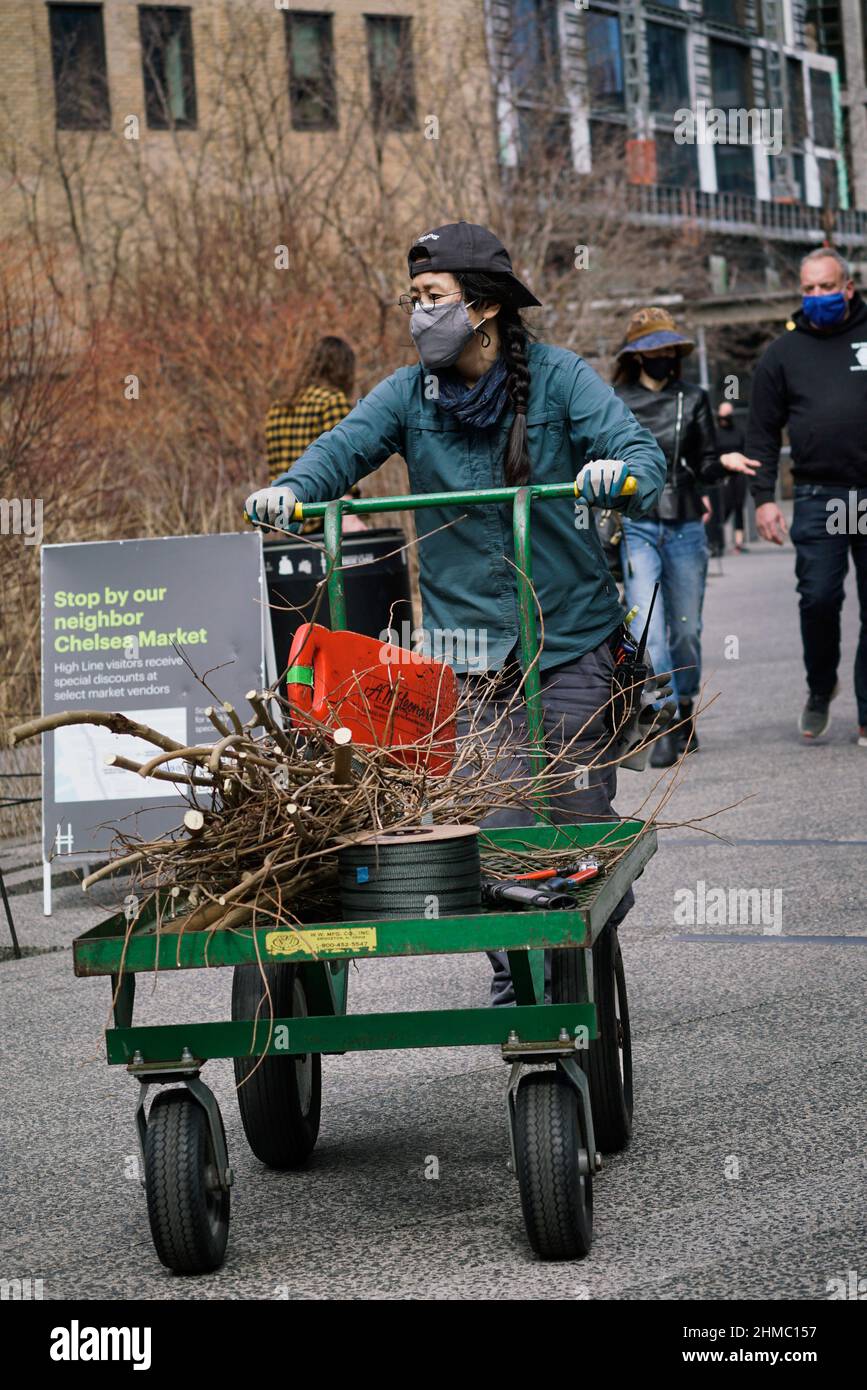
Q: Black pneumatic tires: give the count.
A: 4